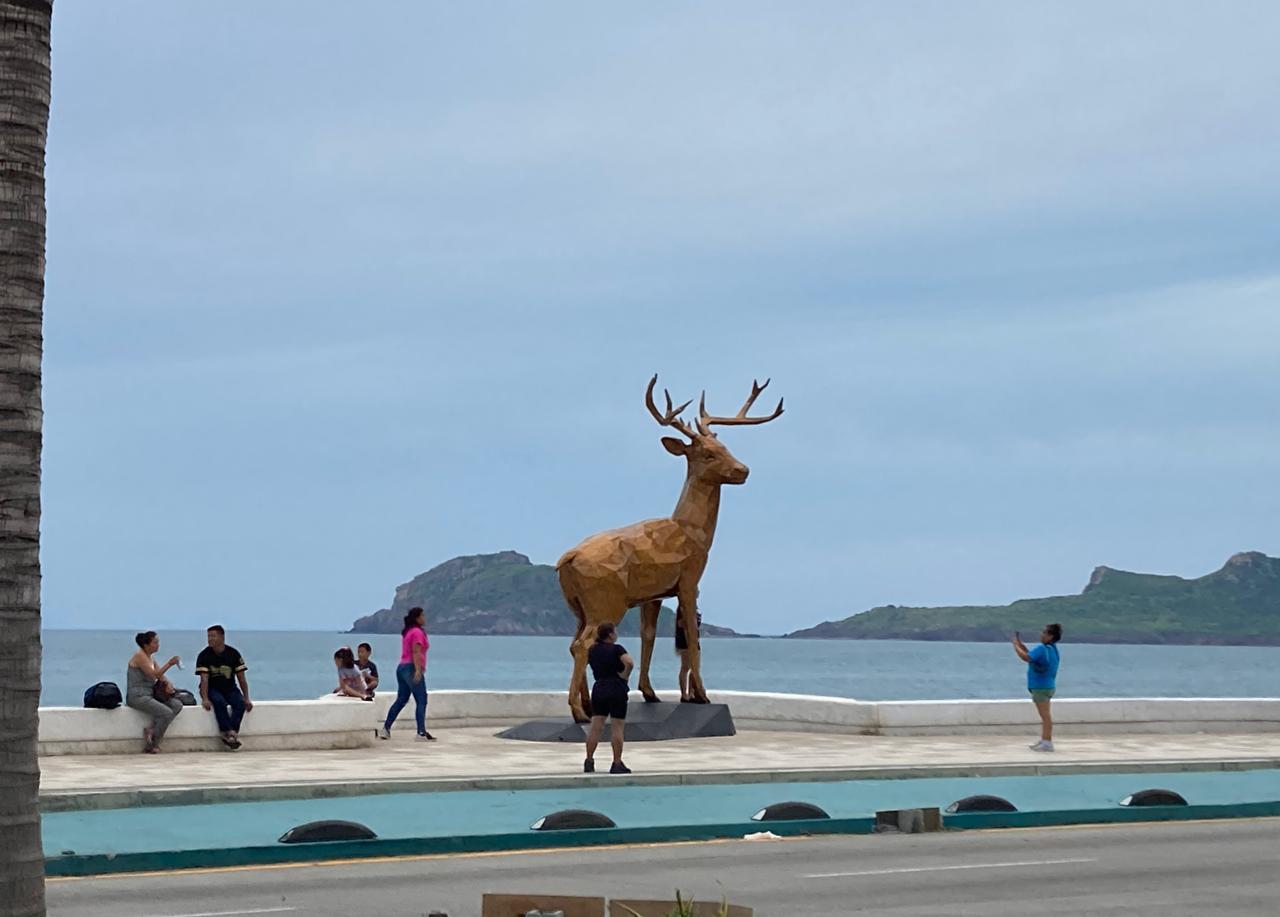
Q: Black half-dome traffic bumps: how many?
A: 5